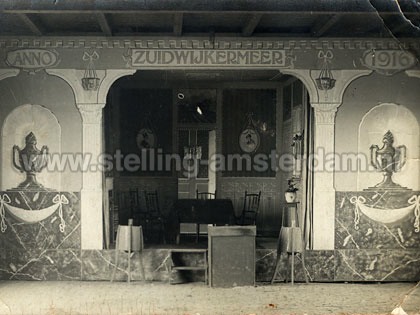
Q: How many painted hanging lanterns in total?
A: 2